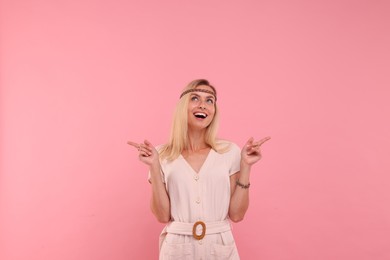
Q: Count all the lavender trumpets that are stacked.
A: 0